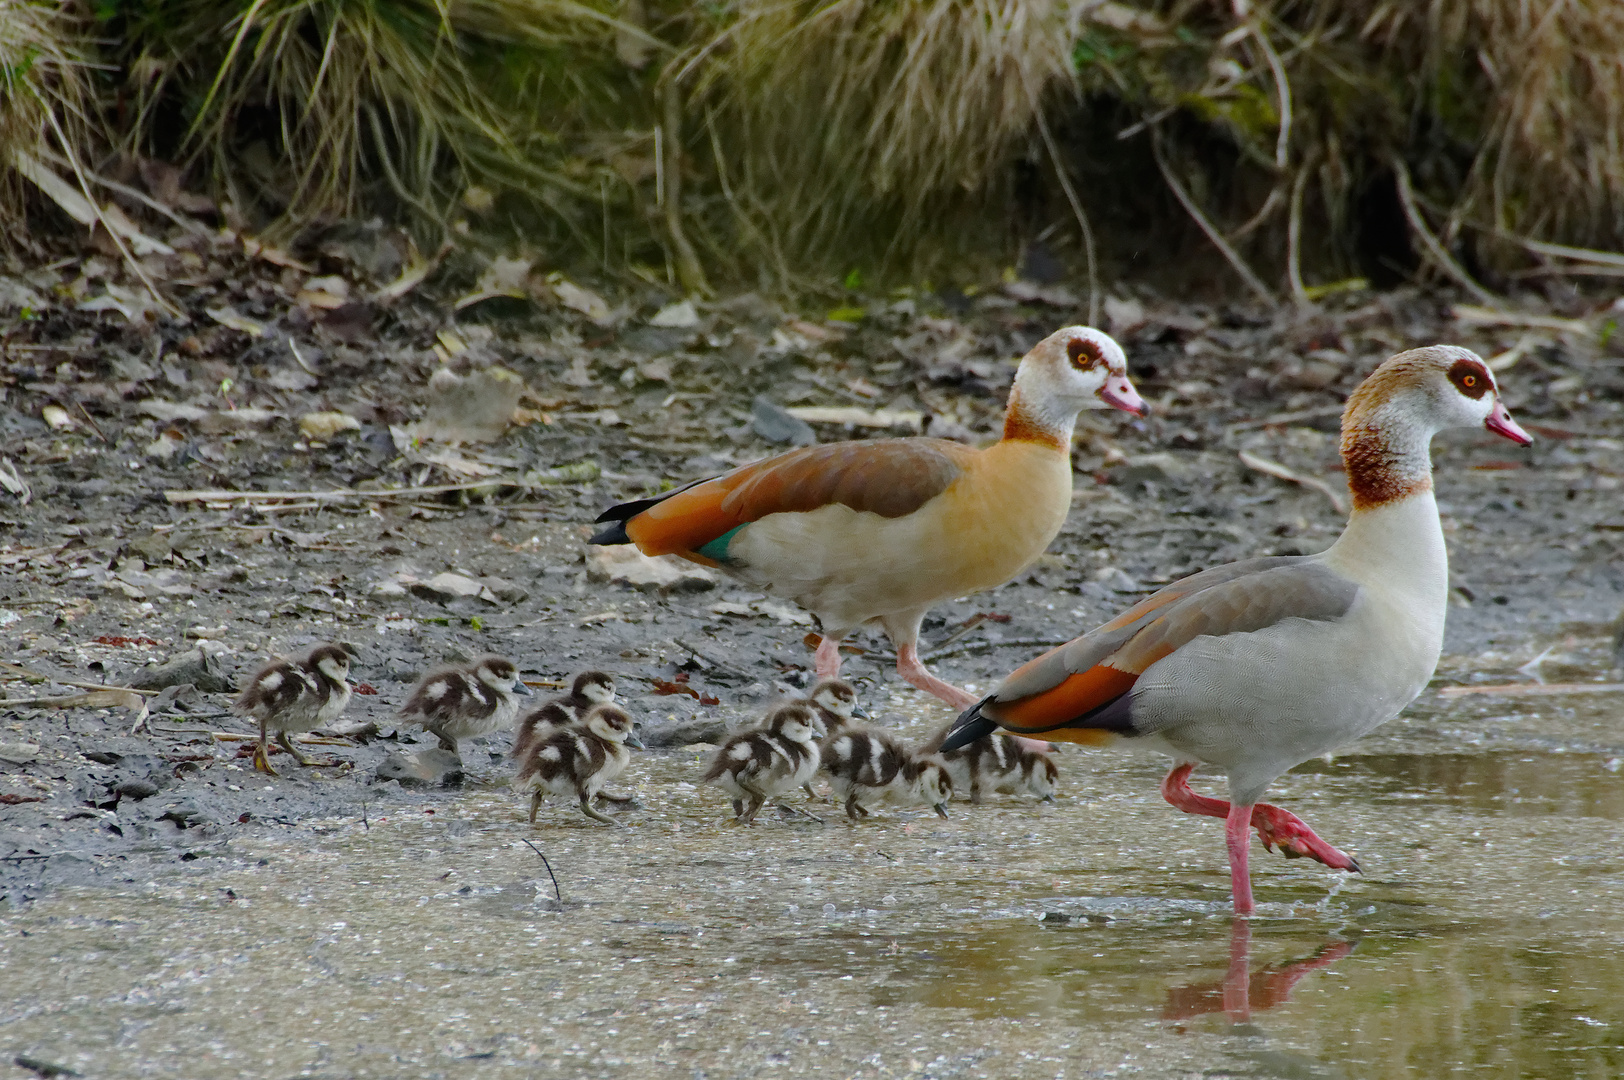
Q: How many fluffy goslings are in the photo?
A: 8